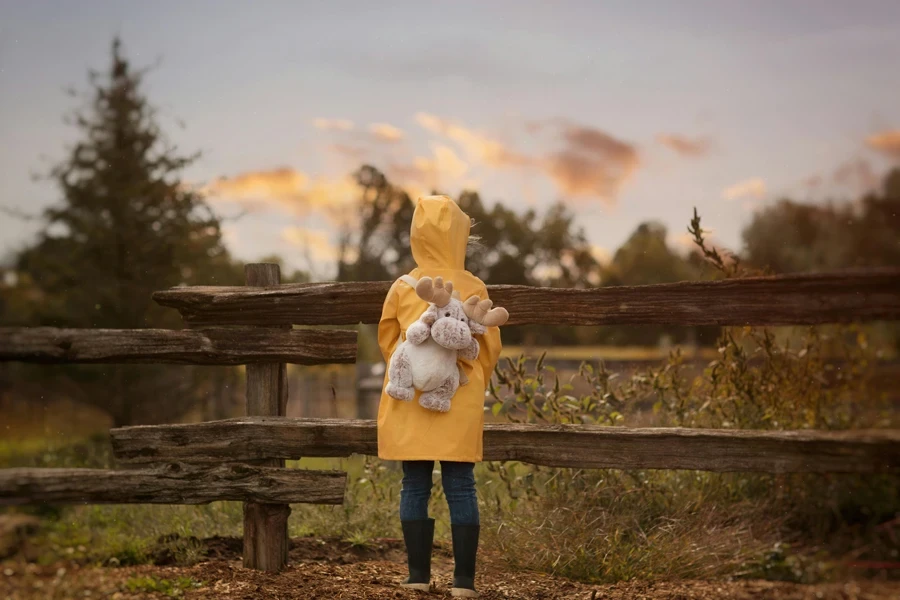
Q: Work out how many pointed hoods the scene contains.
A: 1